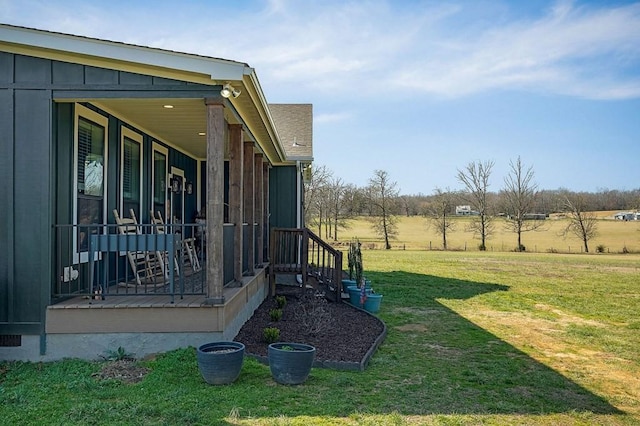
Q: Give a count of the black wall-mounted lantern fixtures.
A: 2